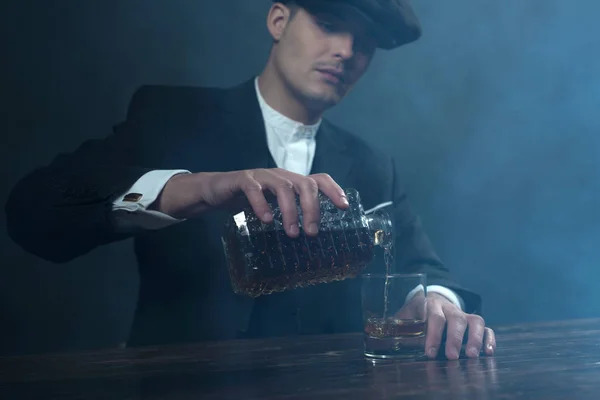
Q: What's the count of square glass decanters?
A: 1